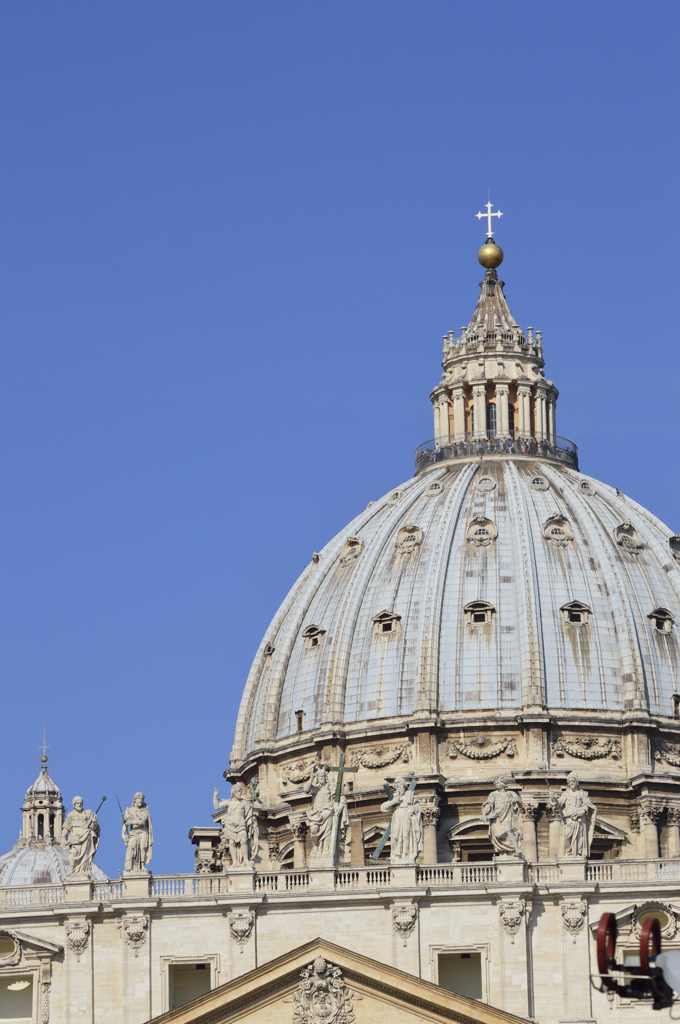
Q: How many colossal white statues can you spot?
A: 7